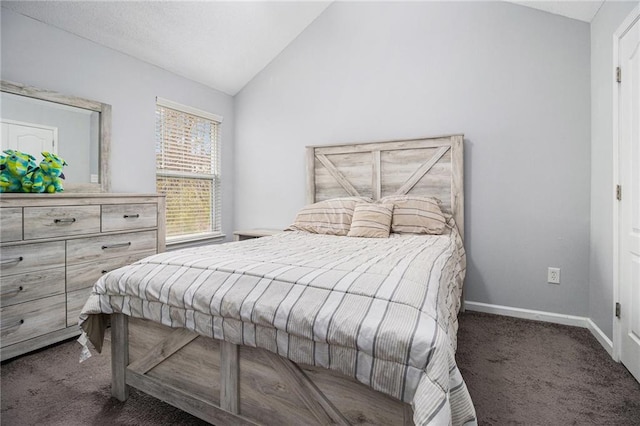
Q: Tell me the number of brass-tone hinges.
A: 3